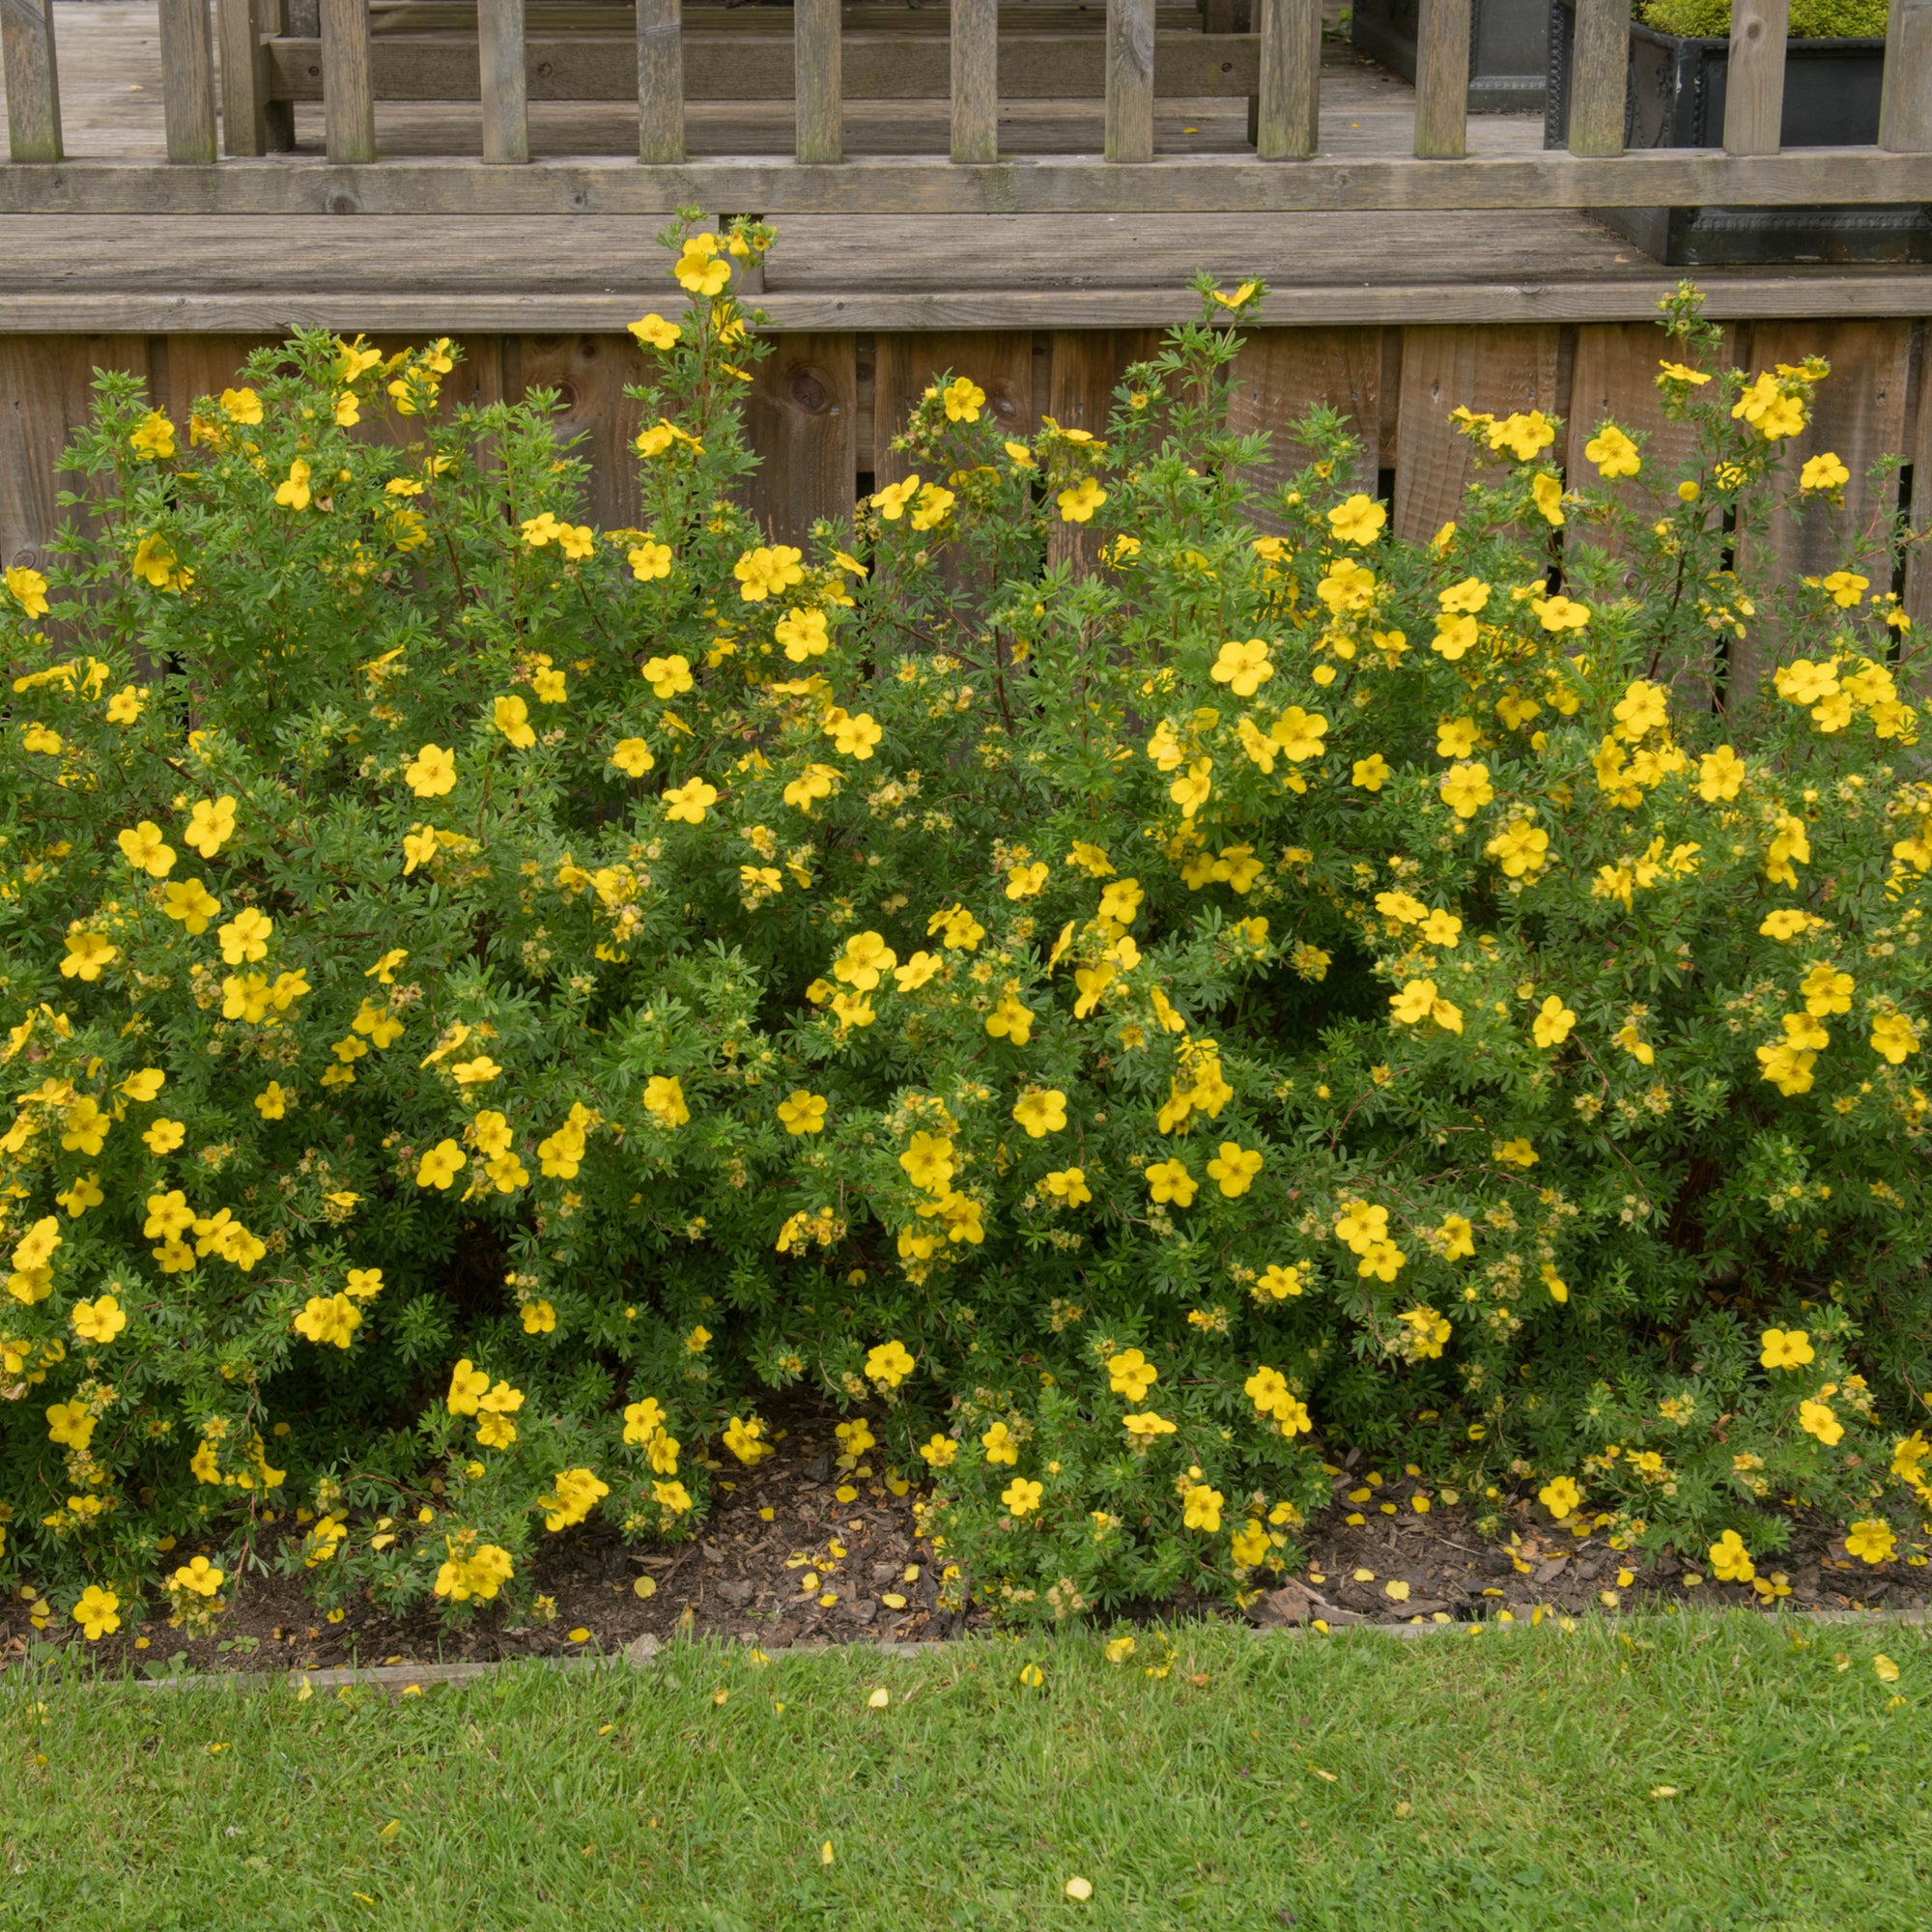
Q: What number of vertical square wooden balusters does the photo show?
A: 13